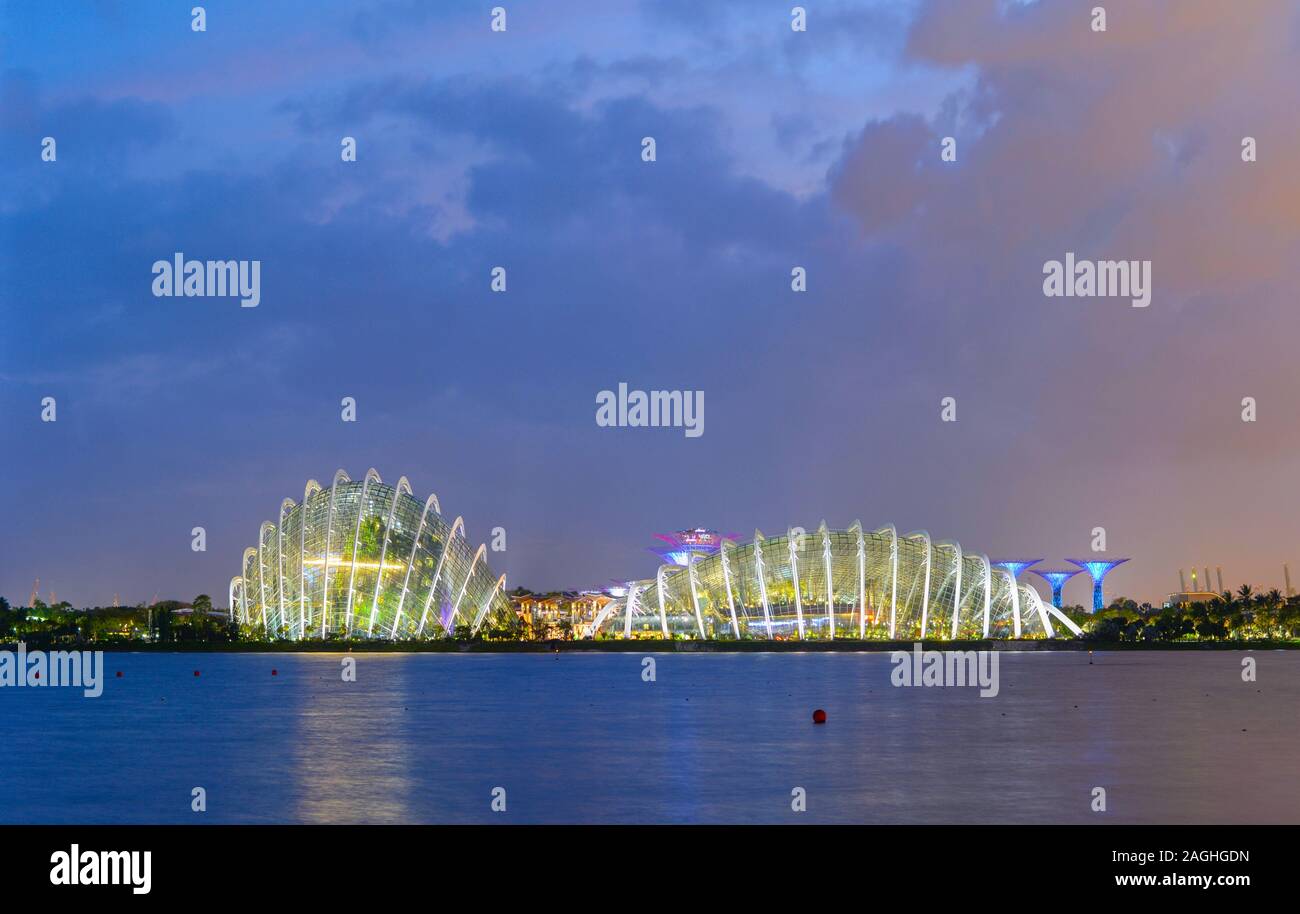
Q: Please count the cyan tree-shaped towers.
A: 3